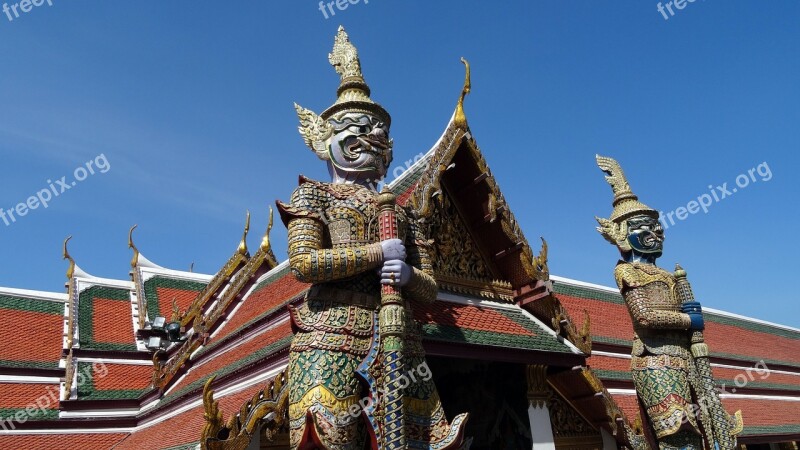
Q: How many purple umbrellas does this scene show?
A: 0